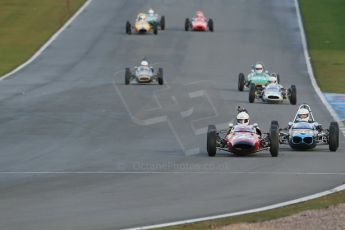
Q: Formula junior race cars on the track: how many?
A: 8